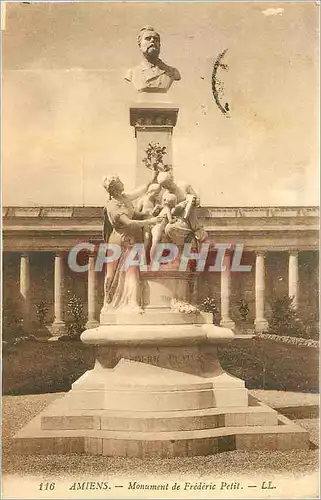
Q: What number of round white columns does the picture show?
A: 6